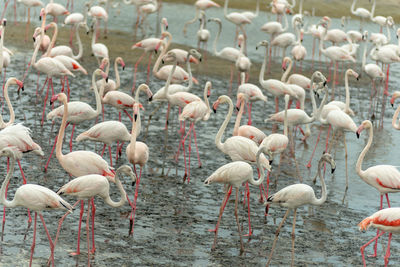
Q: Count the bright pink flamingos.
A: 0